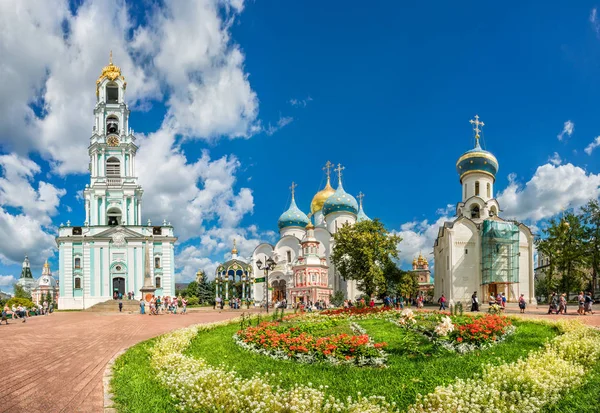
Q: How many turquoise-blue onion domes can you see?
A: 4